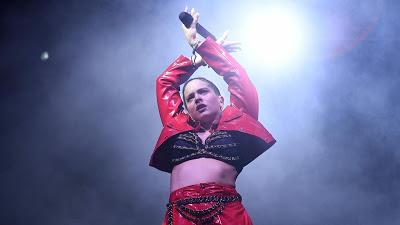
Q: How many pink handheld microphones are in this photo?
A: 0